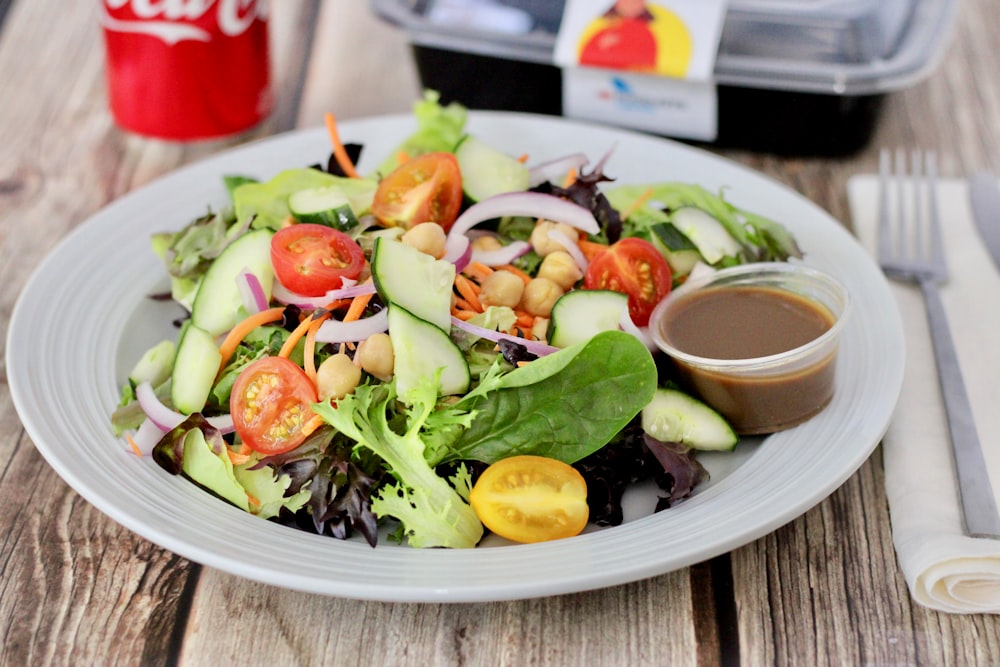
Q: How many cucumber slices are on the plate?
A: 11